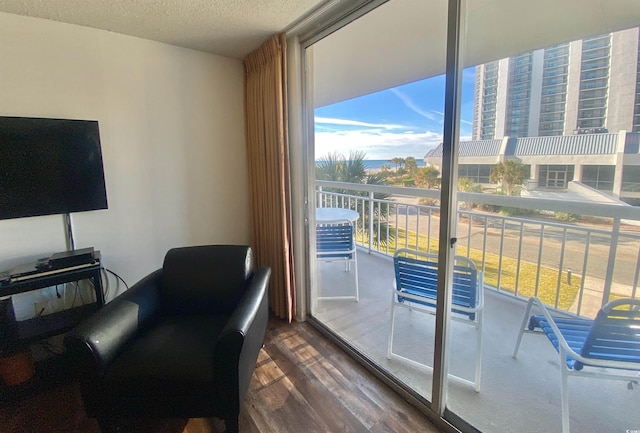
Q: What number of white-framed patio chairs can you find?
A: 3